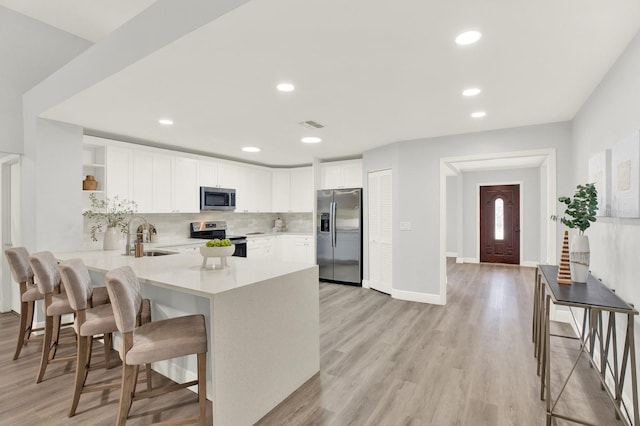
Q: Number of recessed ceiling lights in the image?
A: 7